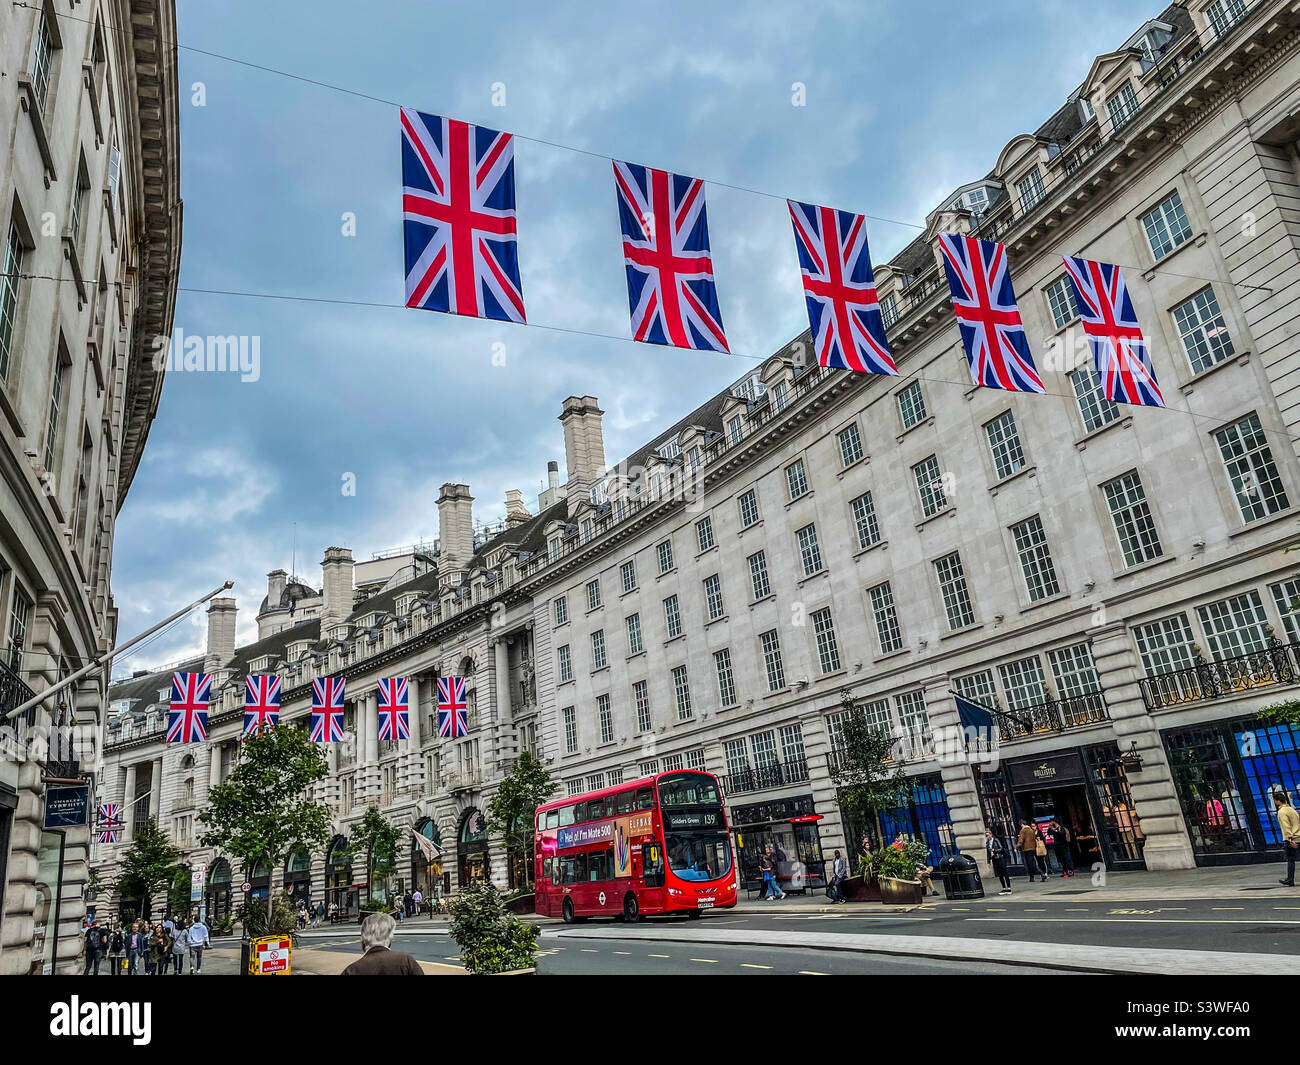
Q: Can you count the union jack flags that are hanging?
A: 11